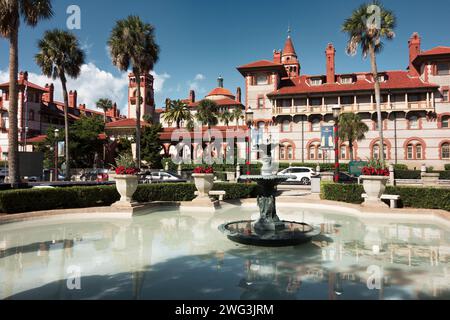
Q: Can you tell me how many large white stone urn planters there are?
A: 3